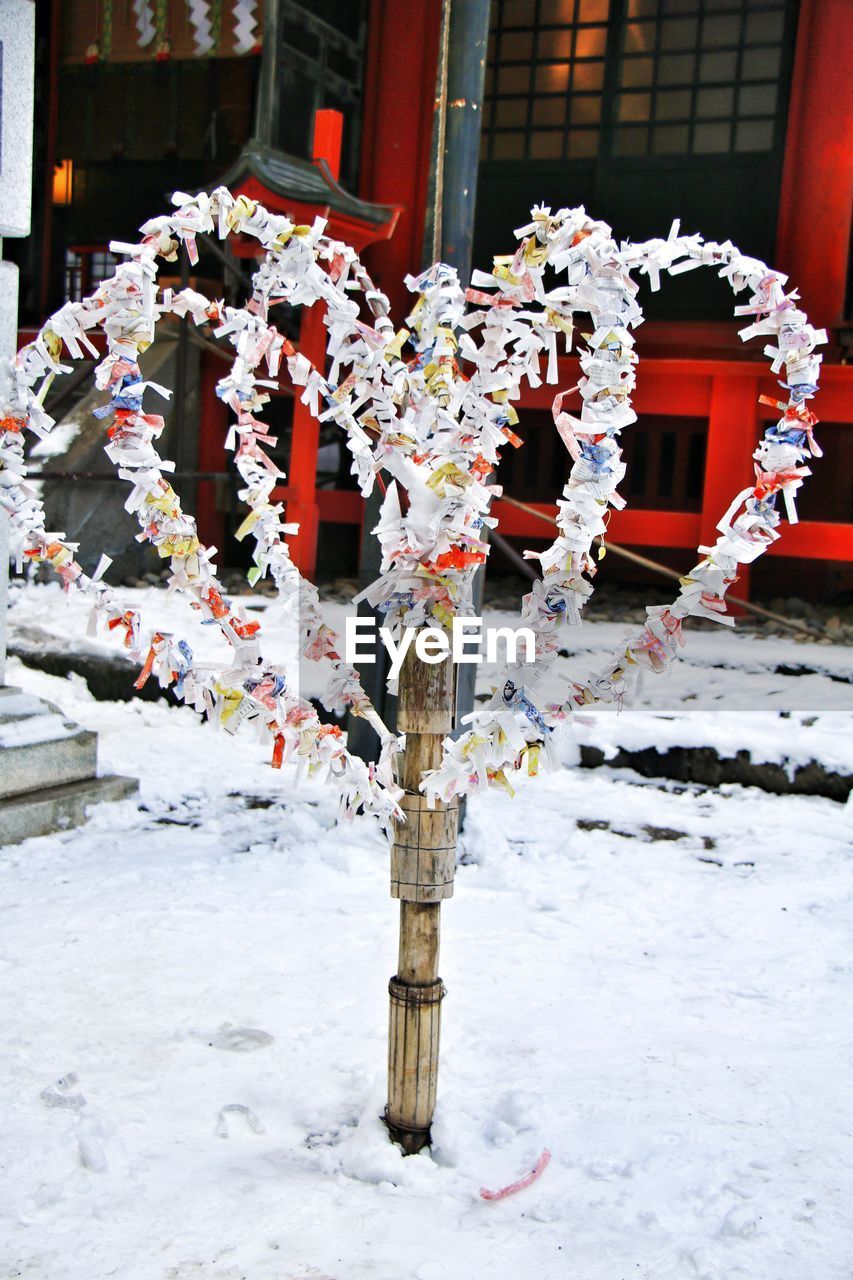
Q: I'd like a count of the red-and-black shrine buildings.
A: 1